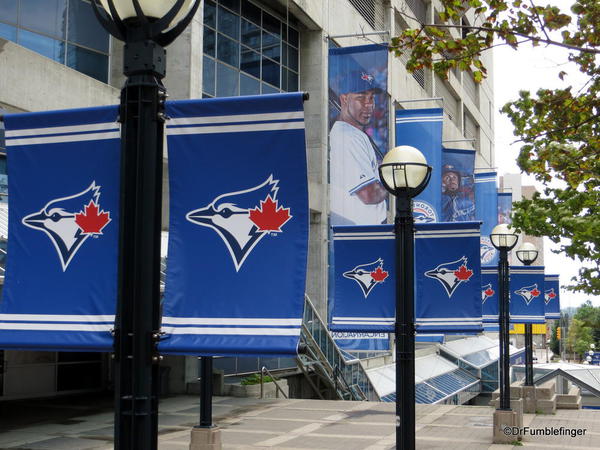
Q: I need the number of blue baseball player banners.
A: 2